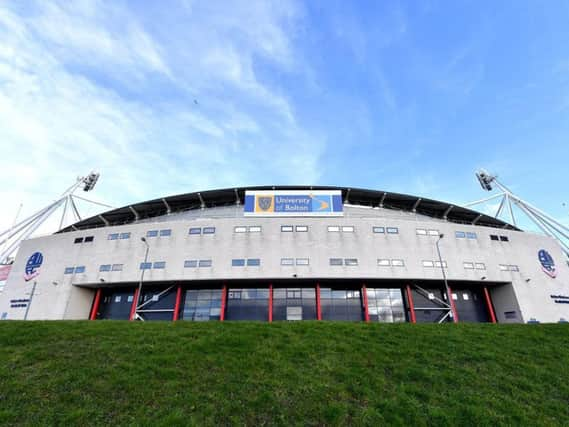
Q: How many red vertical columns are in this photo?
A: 10